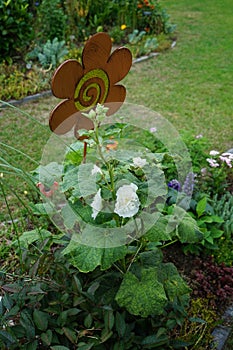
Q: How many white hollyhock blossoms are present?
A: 4